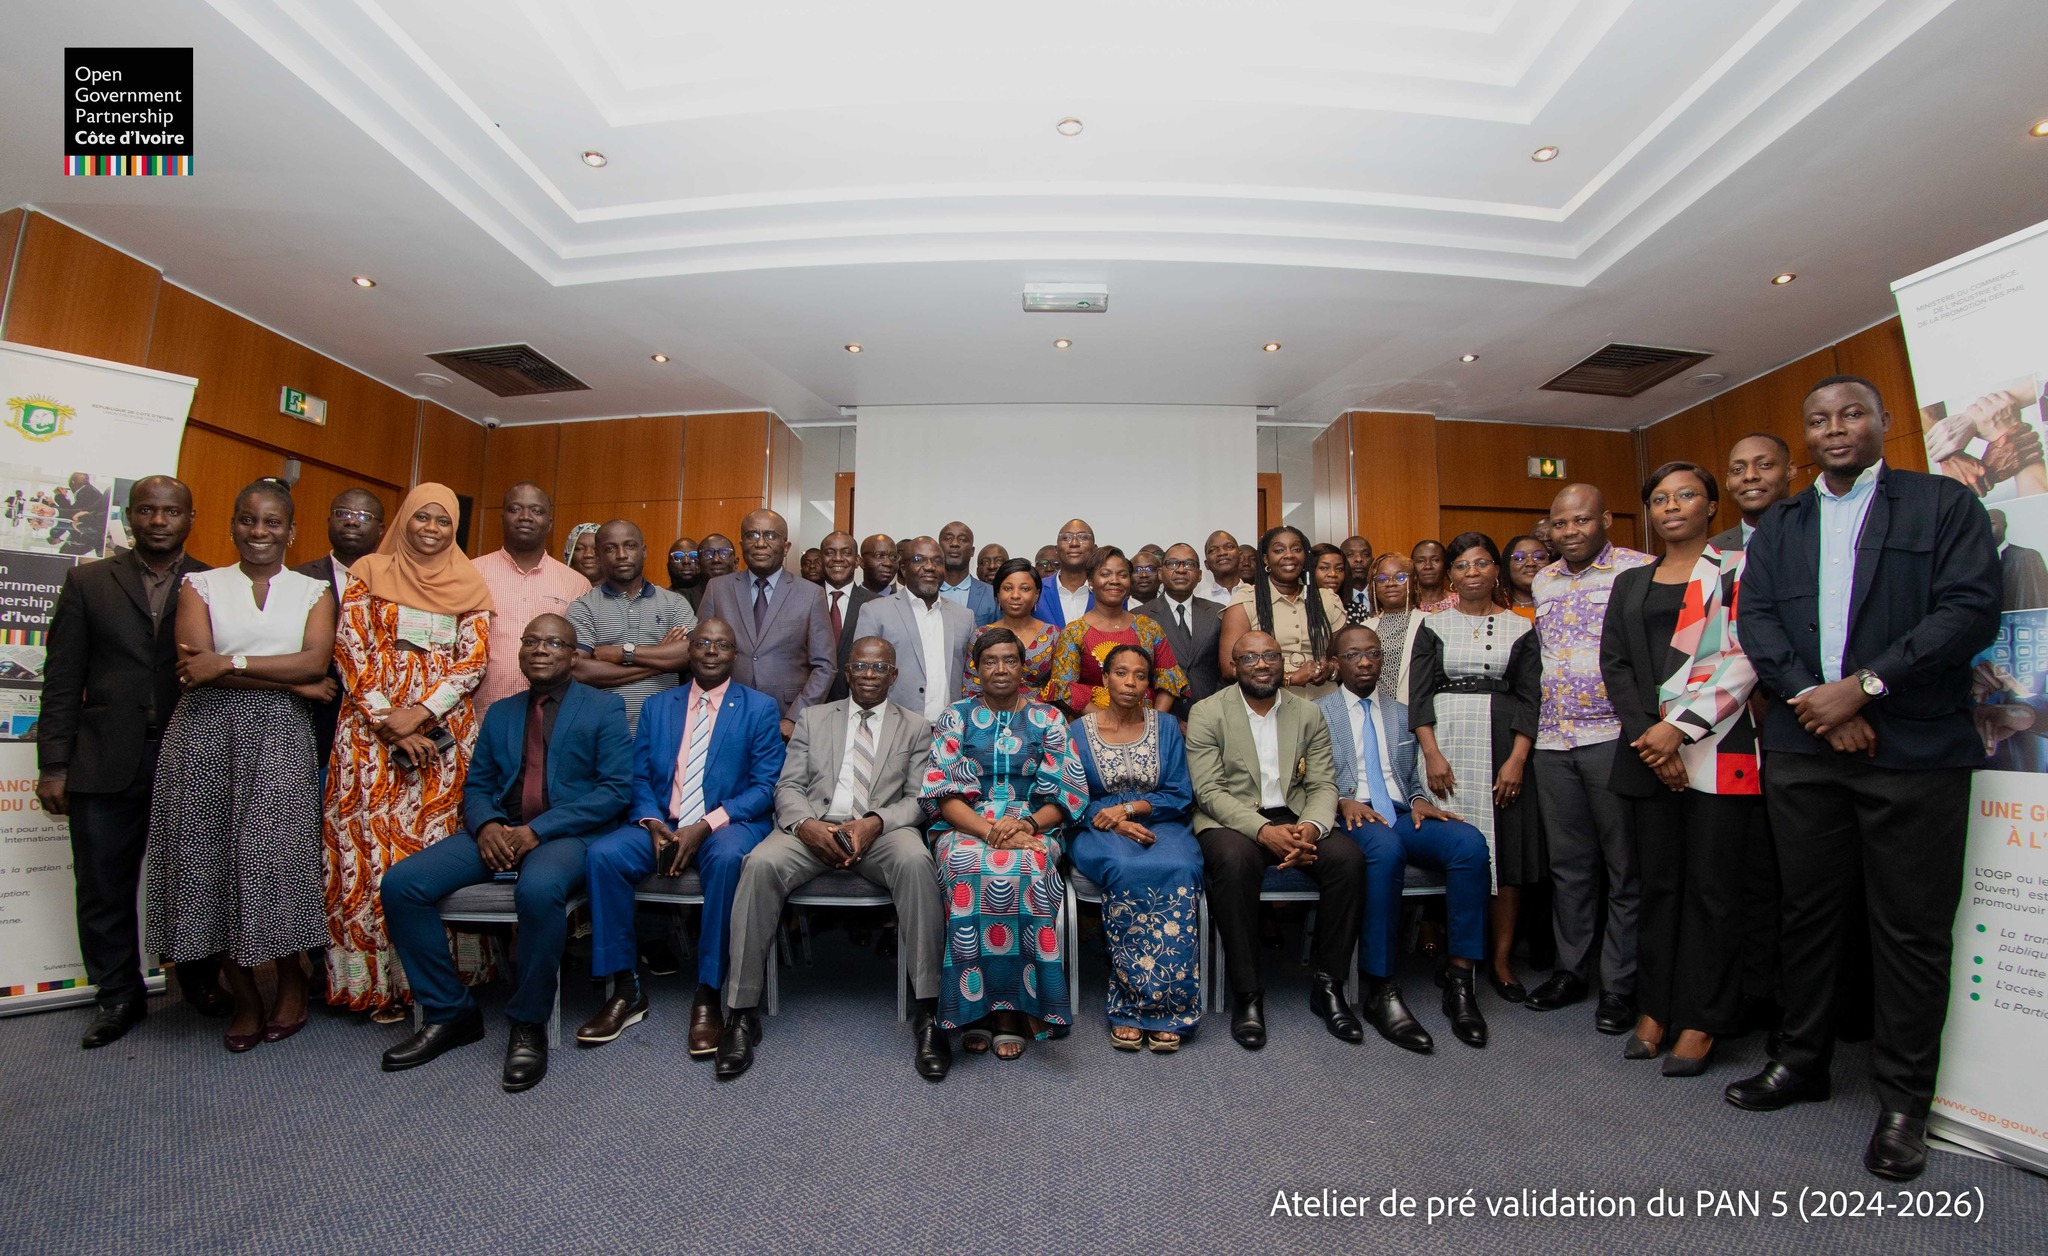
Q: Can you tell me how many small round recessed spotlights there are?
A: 11